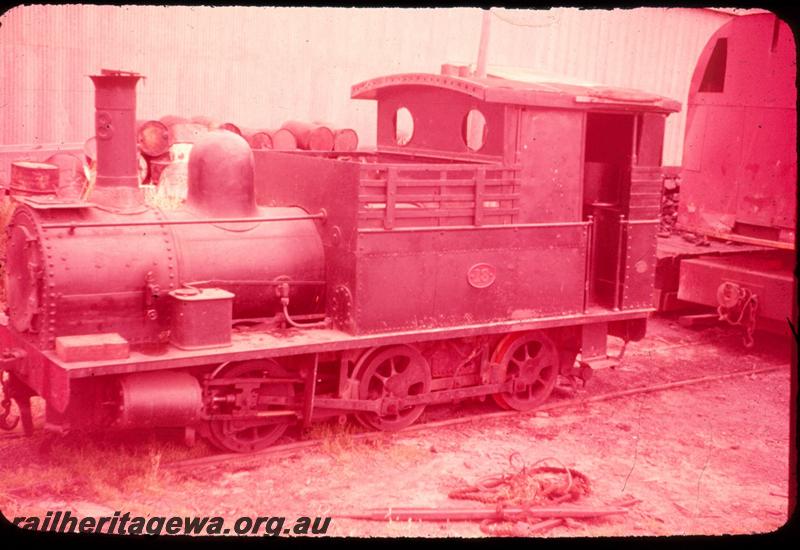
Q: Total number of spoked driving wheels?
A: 3